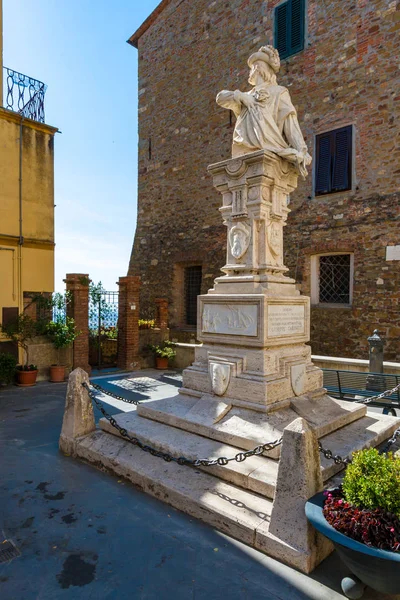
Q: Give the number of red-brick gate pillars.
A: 2